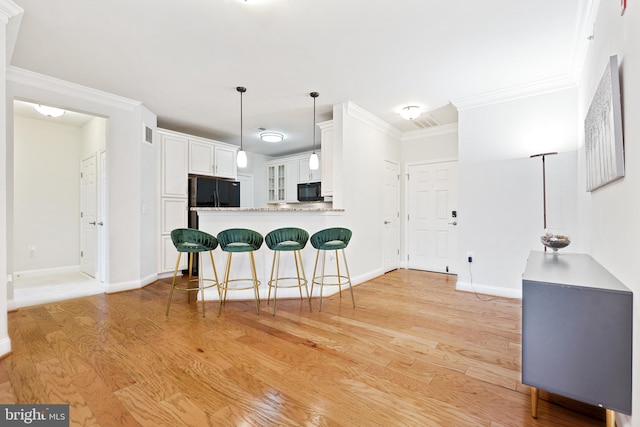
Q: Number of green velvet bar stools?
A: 4